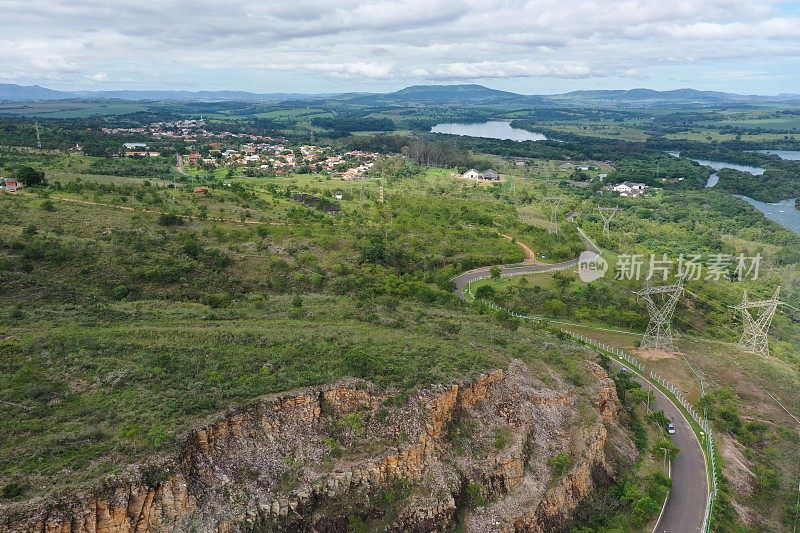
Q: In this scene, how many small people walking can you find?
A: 0